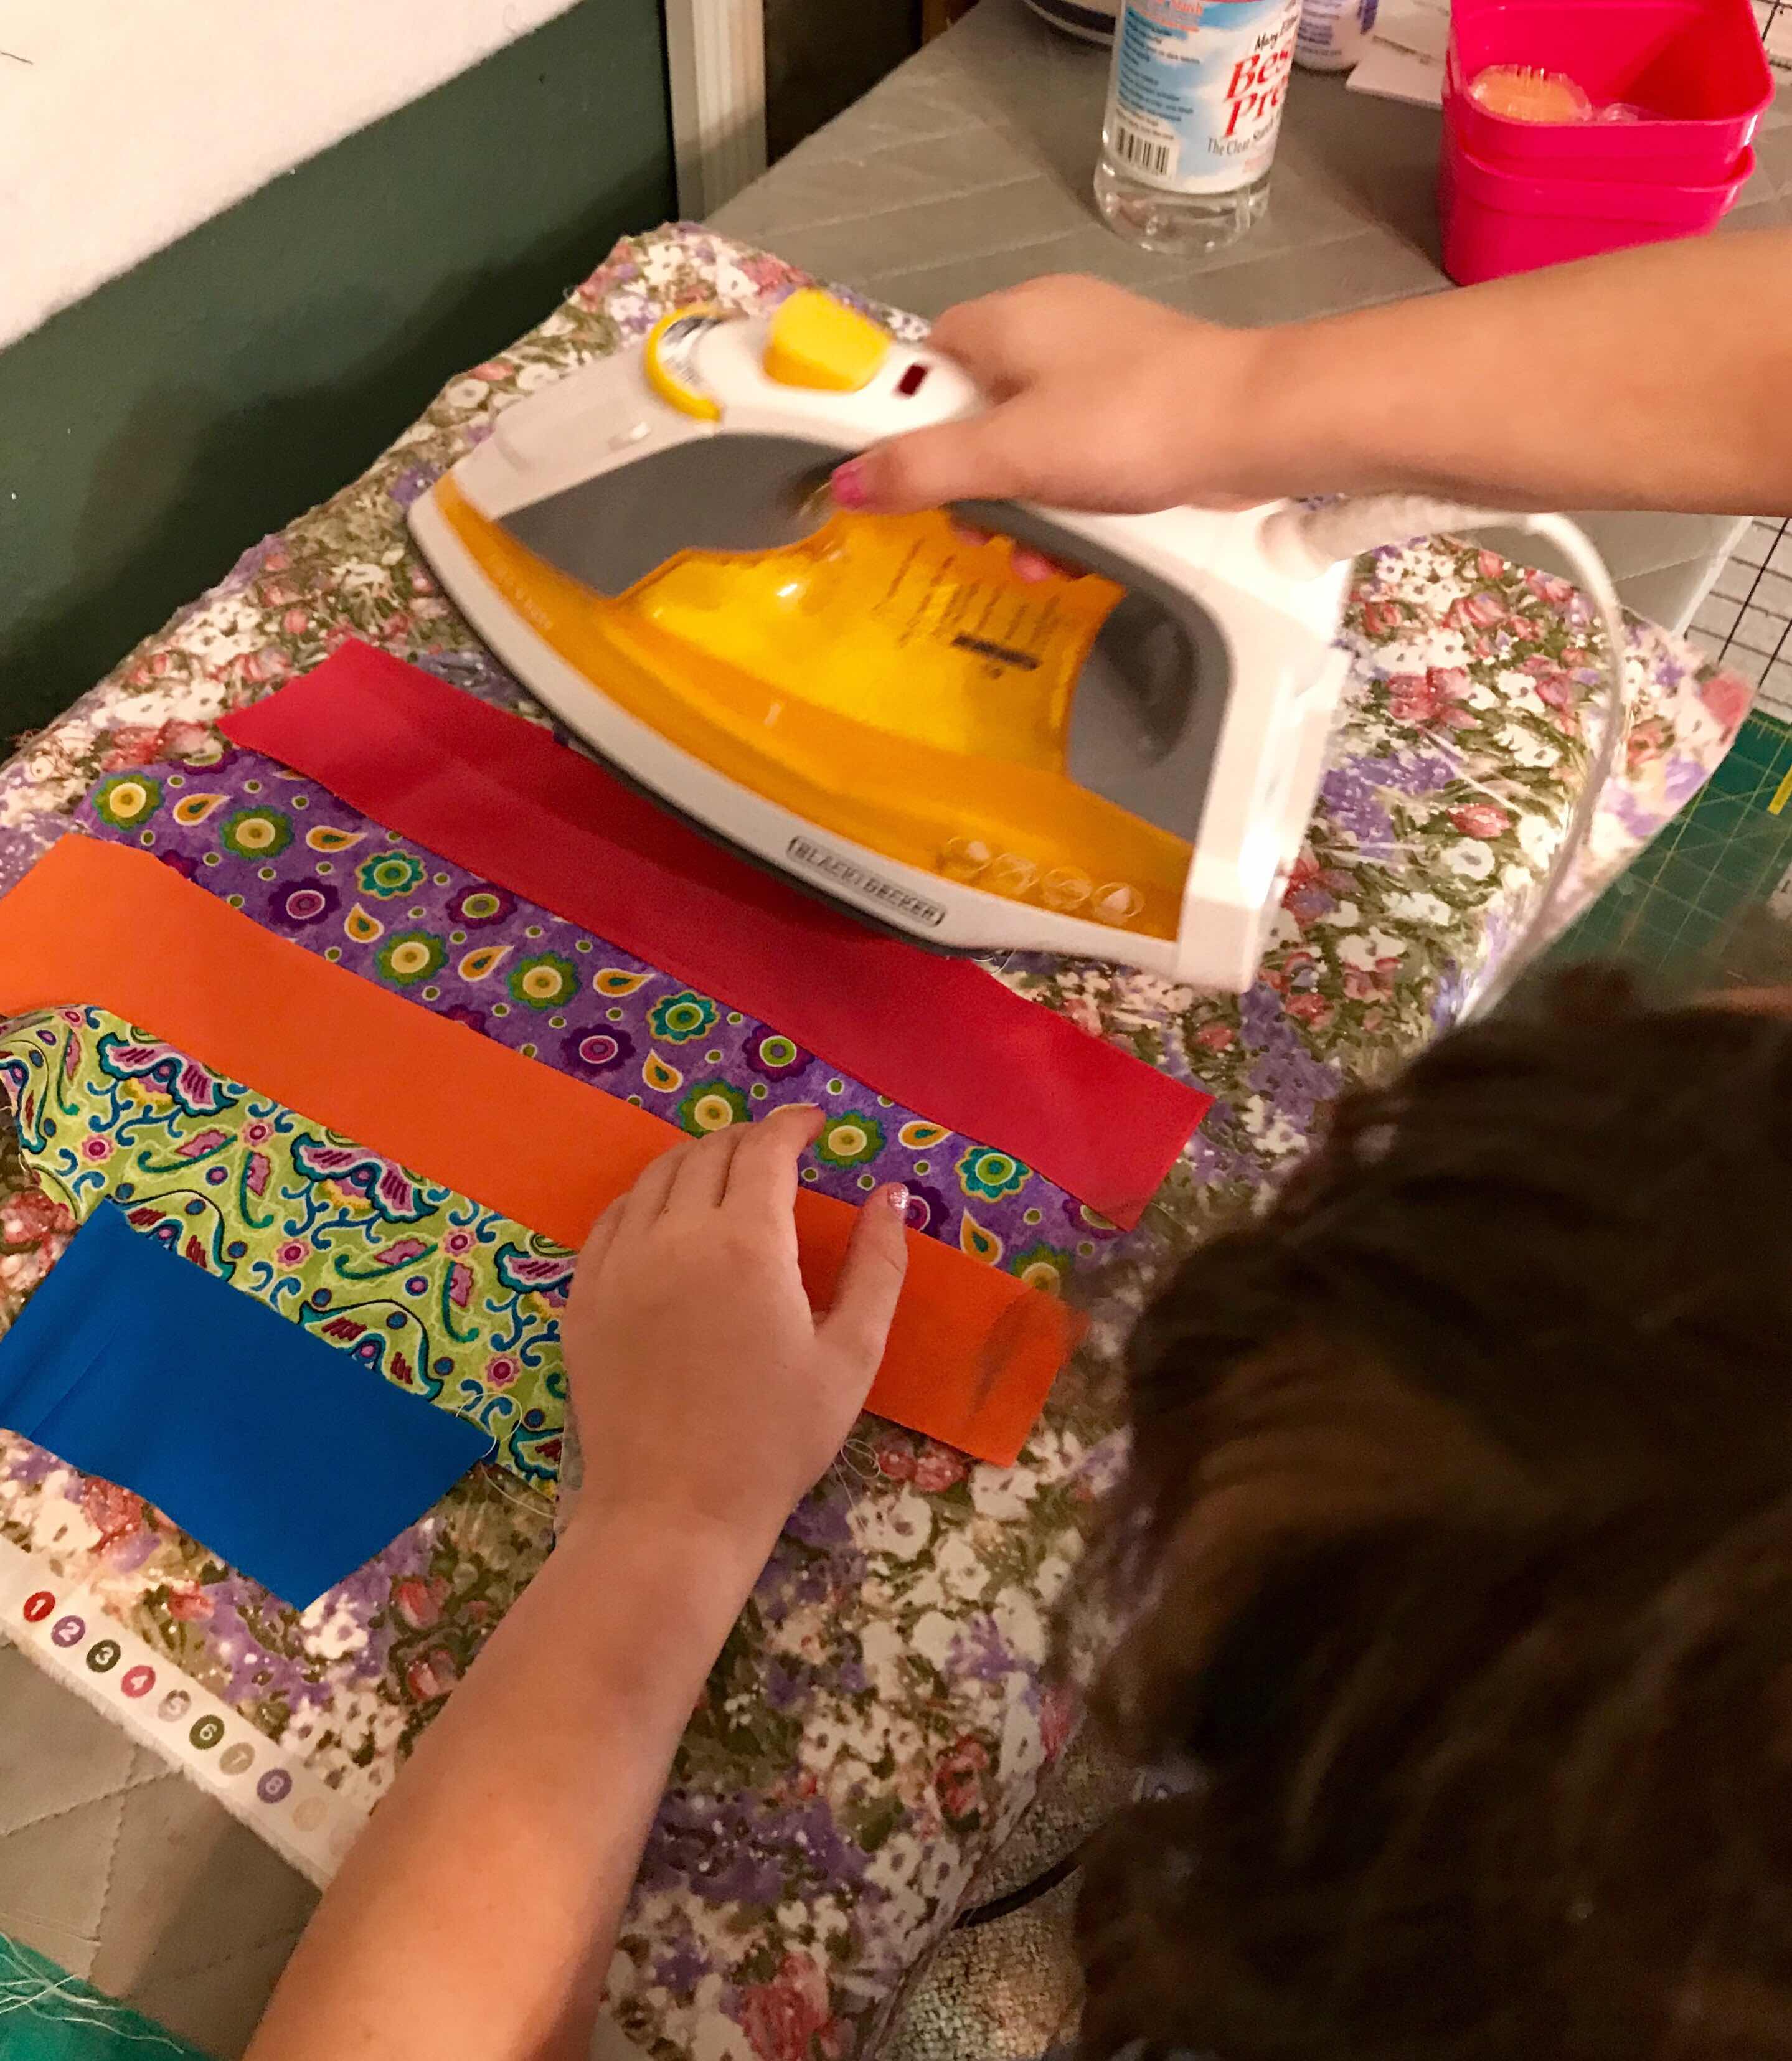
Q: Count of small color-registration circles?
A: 9